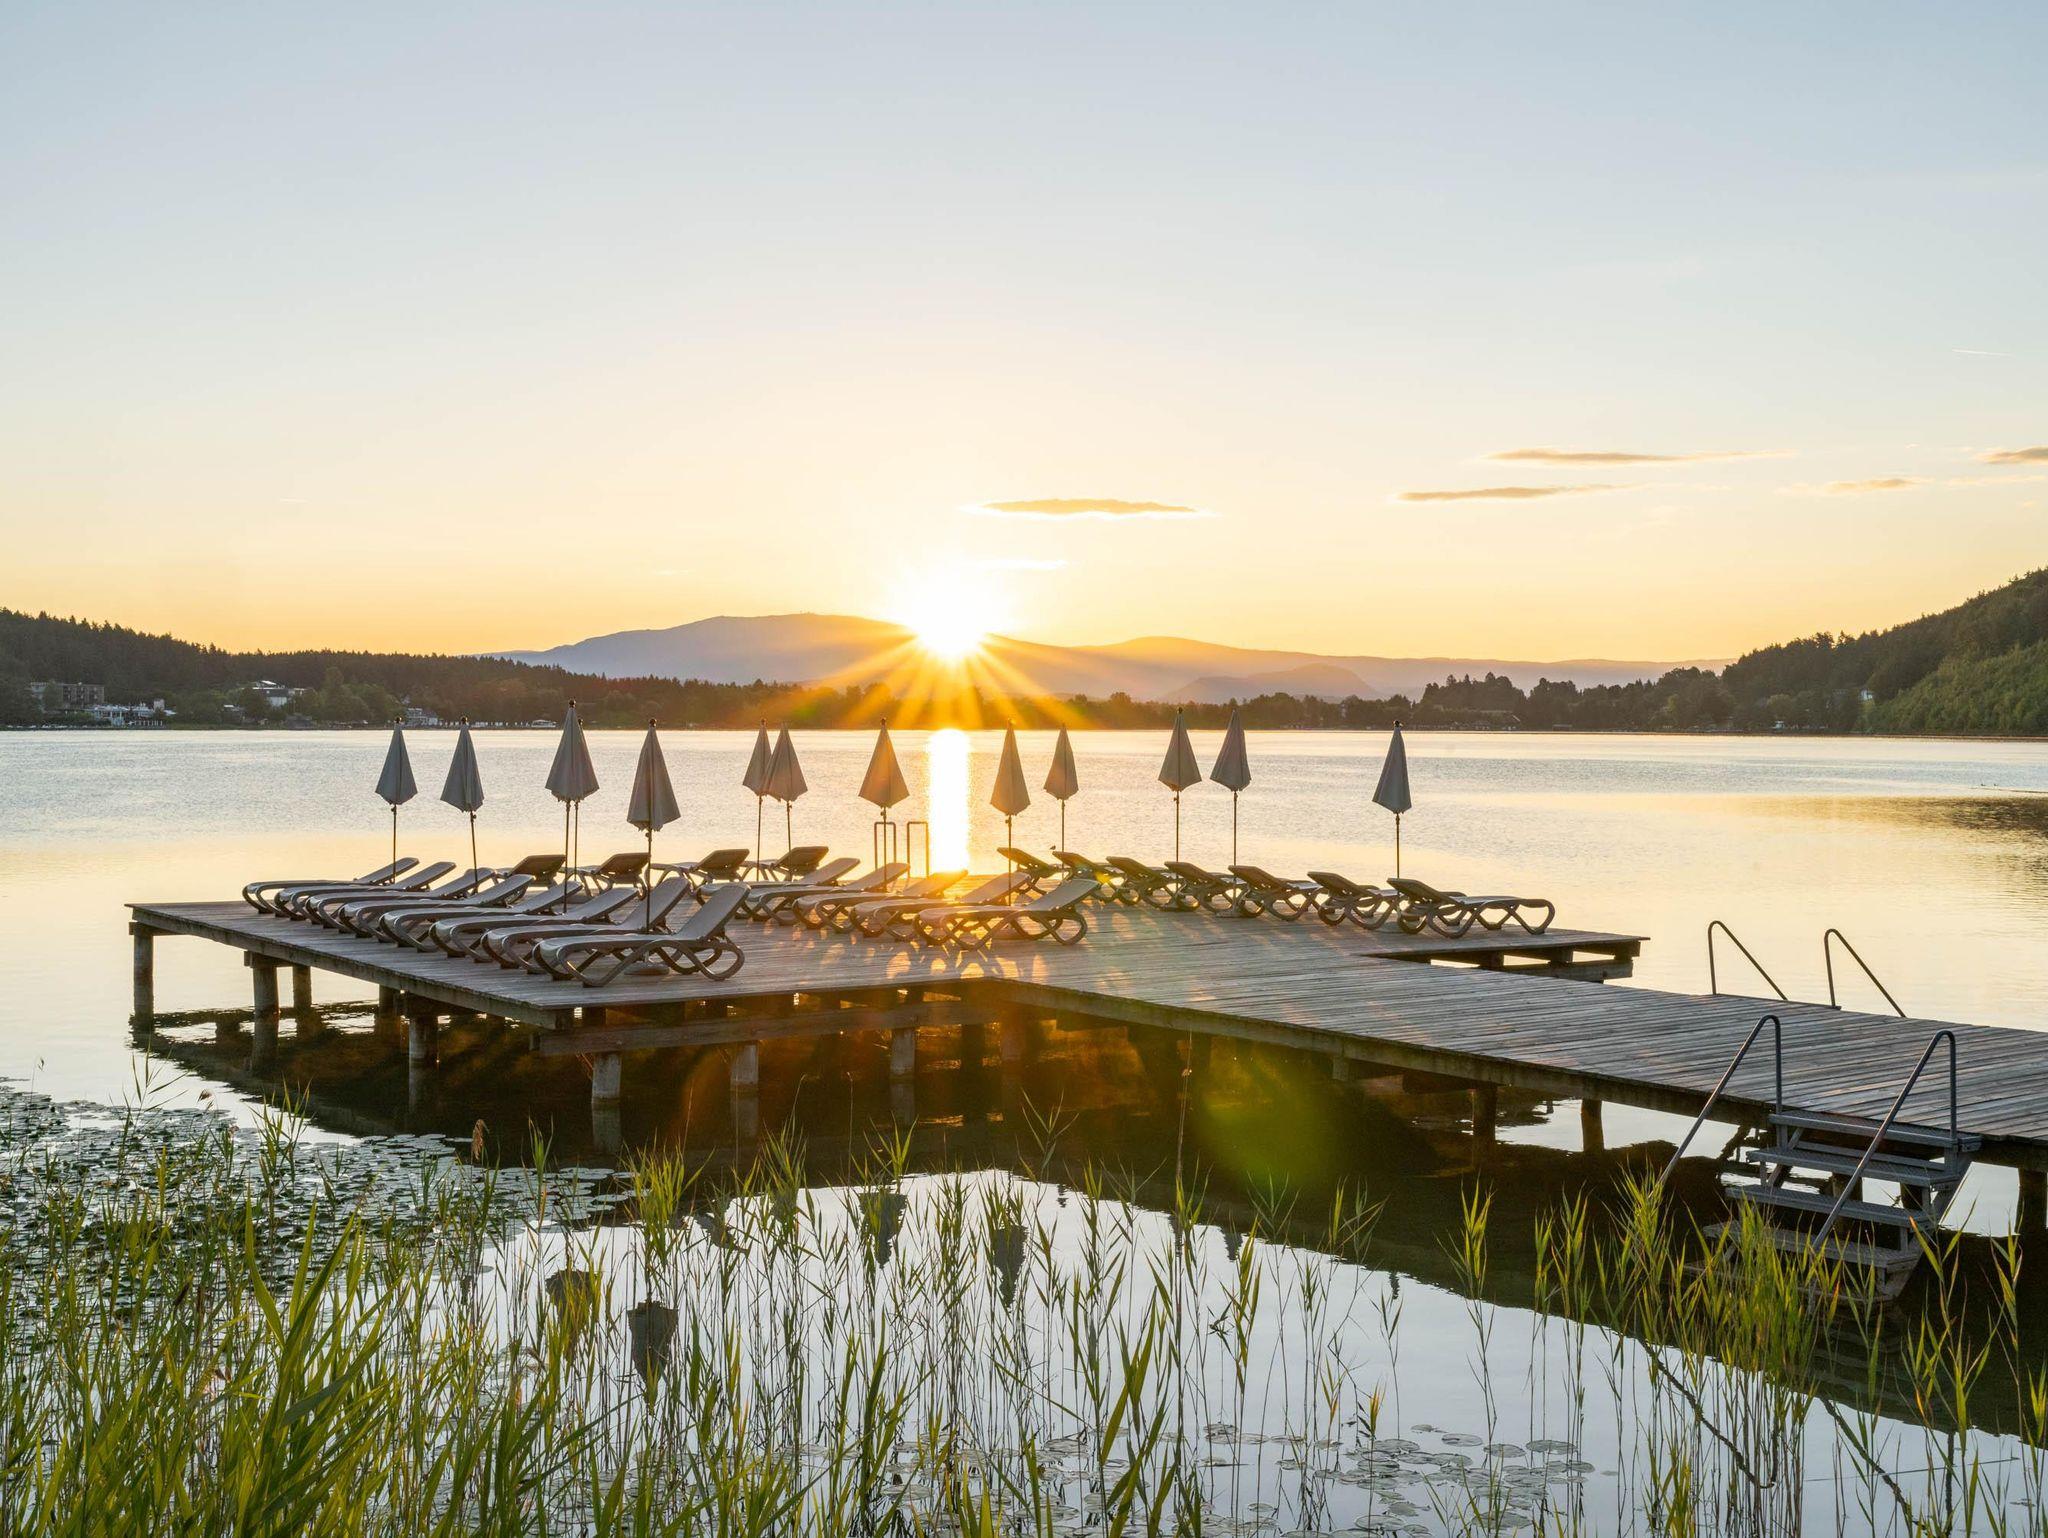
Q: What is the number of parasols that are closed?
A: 13